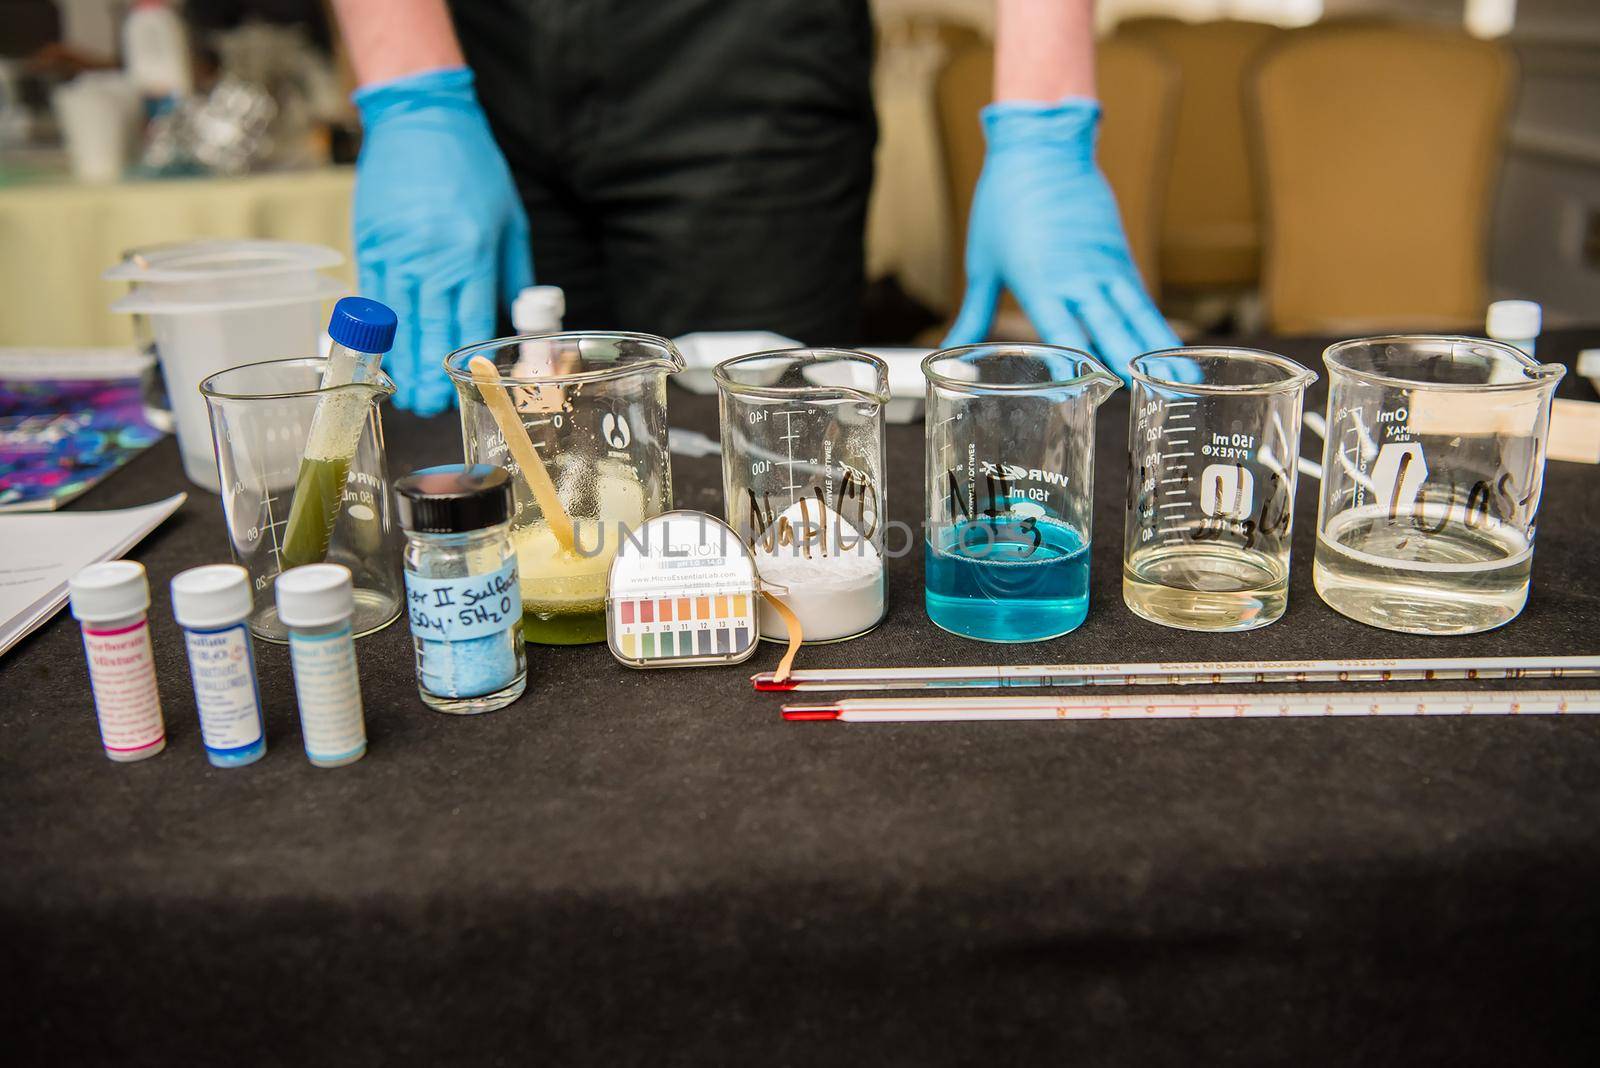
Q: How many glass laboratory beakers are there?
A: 6